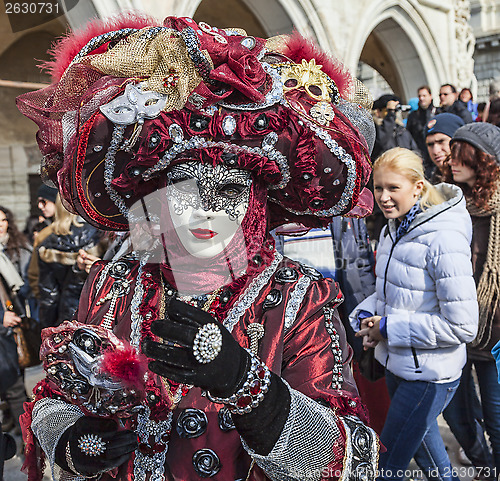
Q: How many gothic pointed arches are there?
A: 3